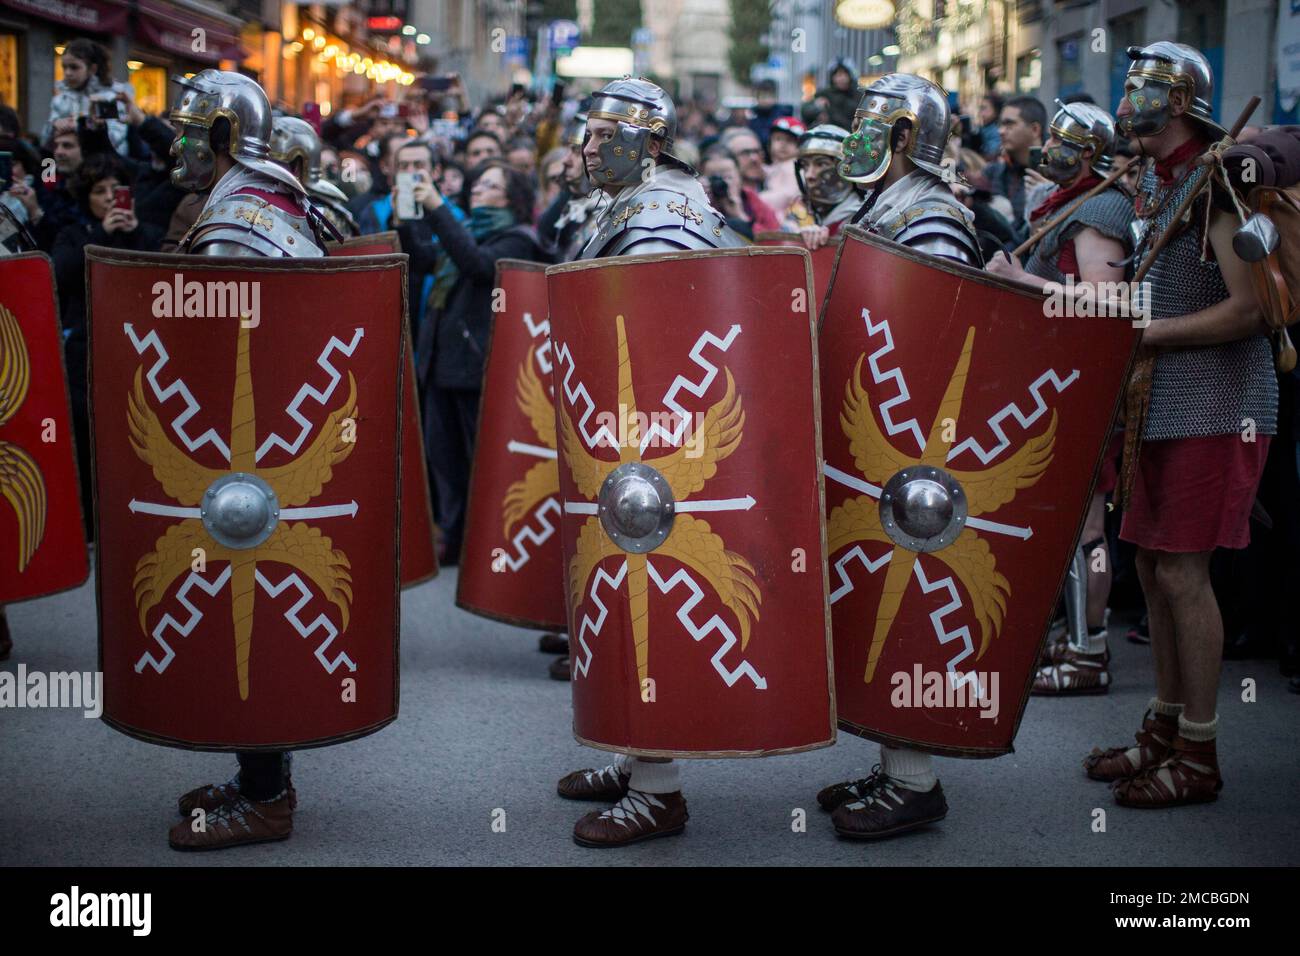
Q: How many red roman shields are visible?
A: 7